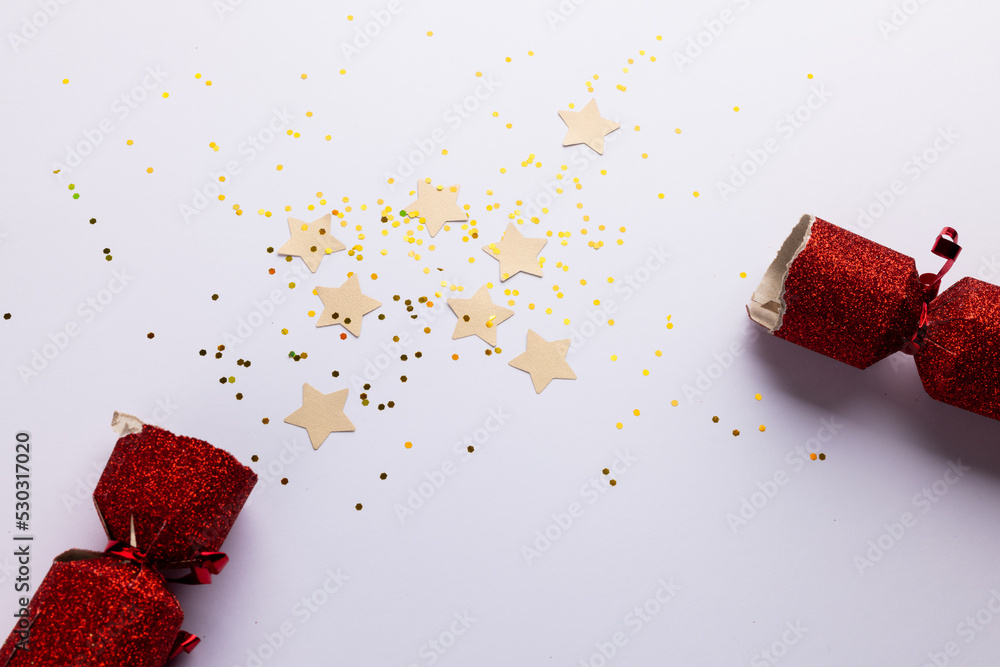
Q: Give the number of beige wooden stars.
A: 8